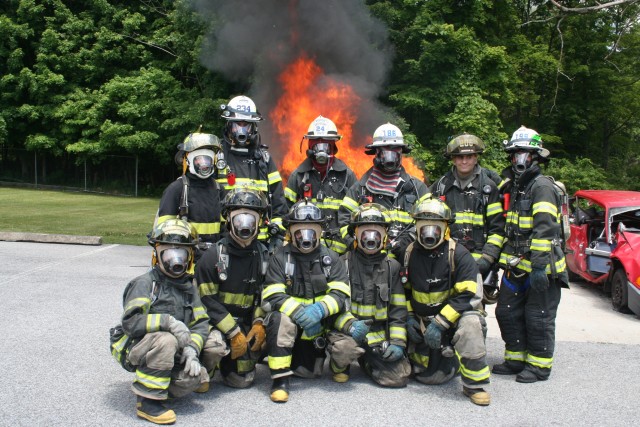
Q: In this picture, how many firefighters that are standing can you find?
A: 6